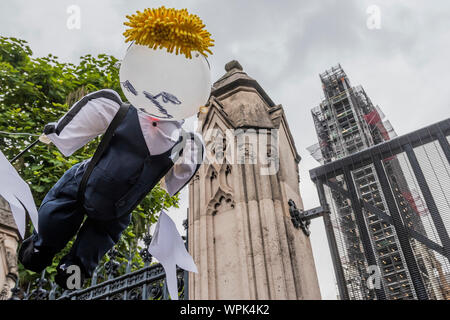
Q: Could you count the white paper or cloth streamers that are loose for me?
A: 2